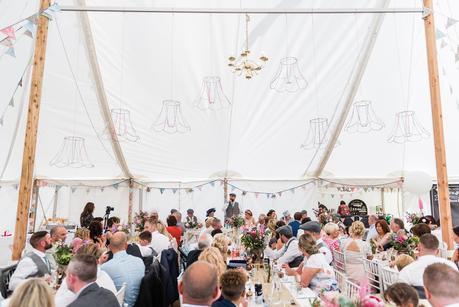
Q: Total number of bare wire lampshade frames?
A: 8